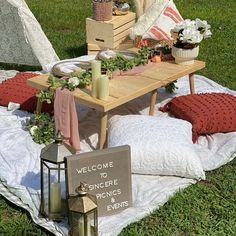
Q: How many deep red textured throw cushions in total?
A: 2